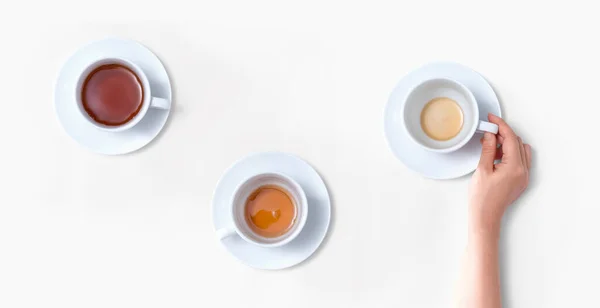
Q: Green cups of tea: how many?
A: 0